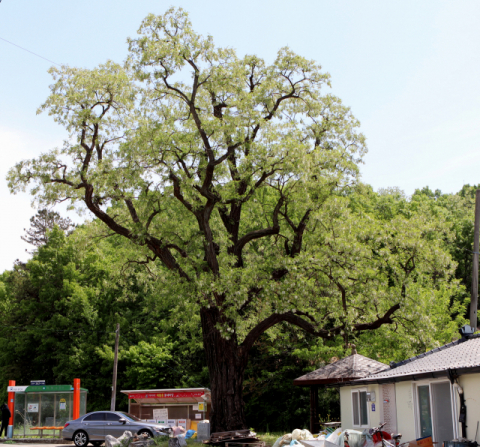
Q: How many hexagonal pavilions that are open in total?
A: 1